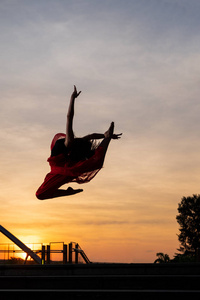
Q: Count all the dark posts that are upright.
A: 5